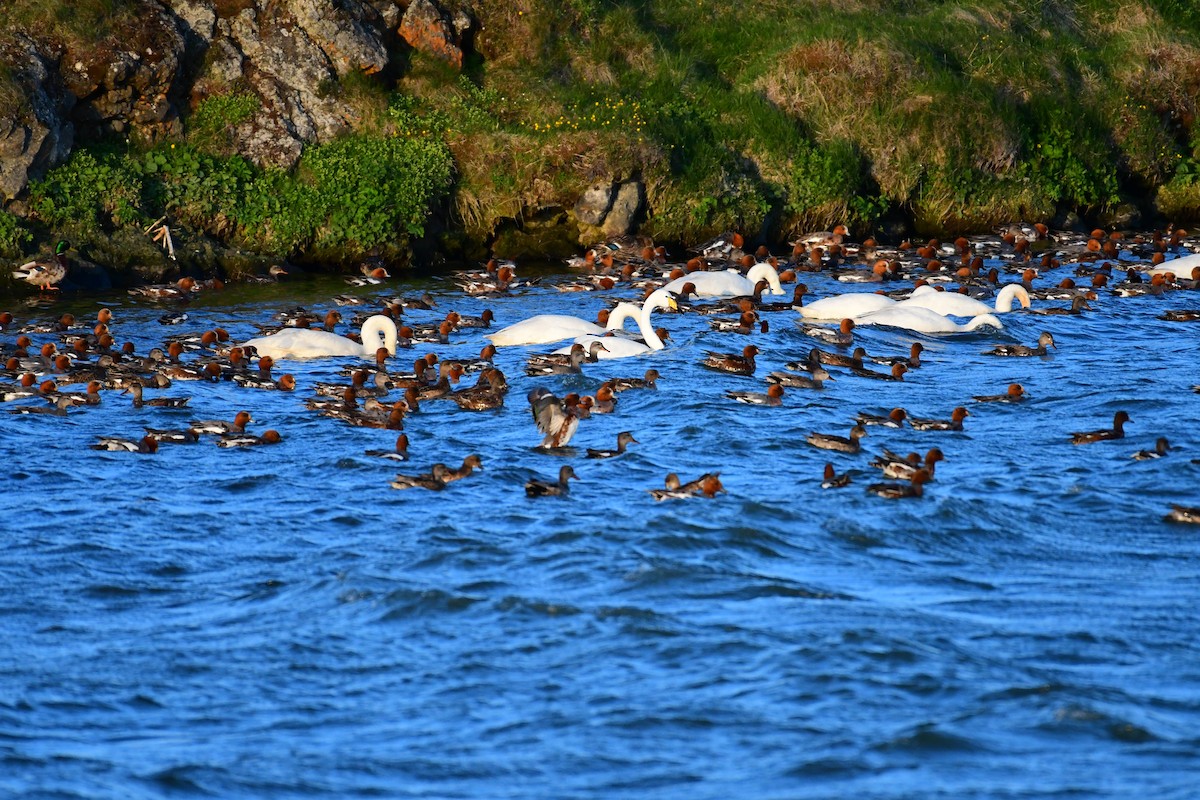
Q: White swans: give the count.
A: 8